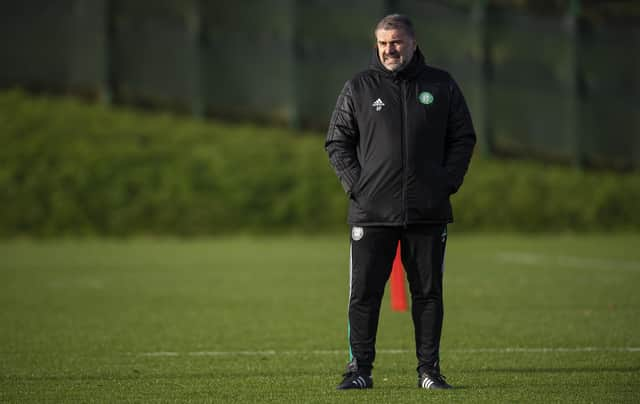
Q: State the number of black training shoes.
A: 2